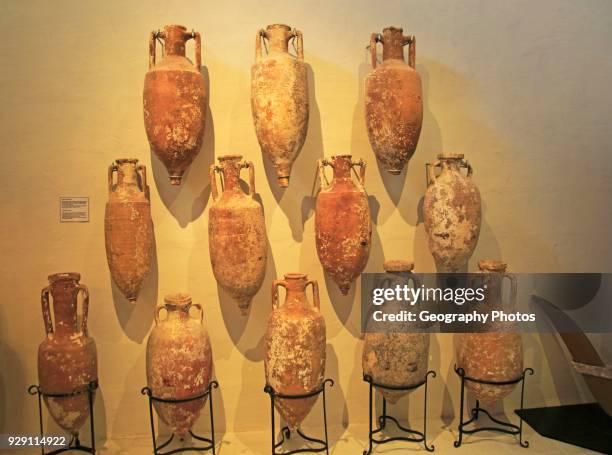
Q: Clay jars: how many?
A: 12